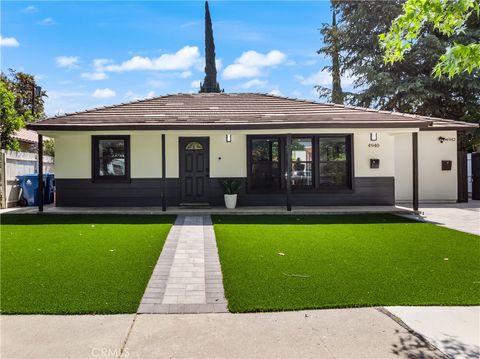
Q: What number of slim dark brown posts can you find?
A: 4